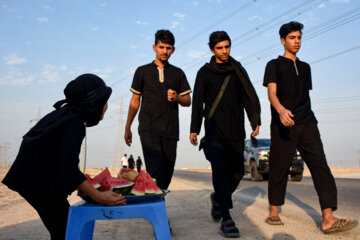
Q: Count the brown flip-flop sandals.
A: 2